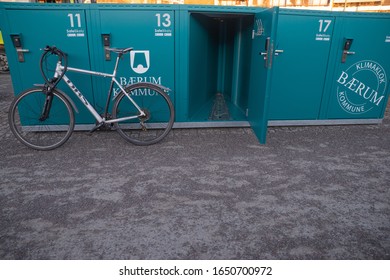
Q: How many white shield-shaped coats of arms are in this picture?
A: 1